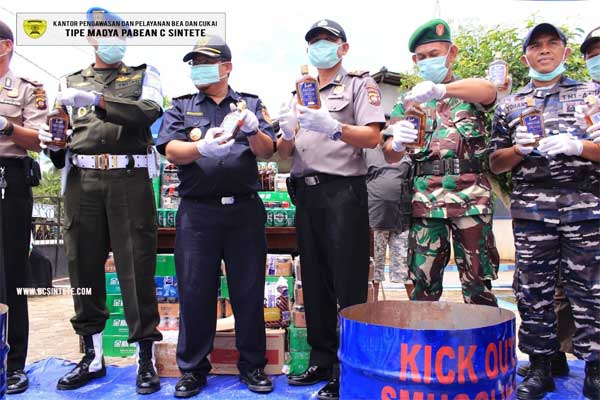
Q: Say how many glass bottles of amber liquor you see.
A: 7